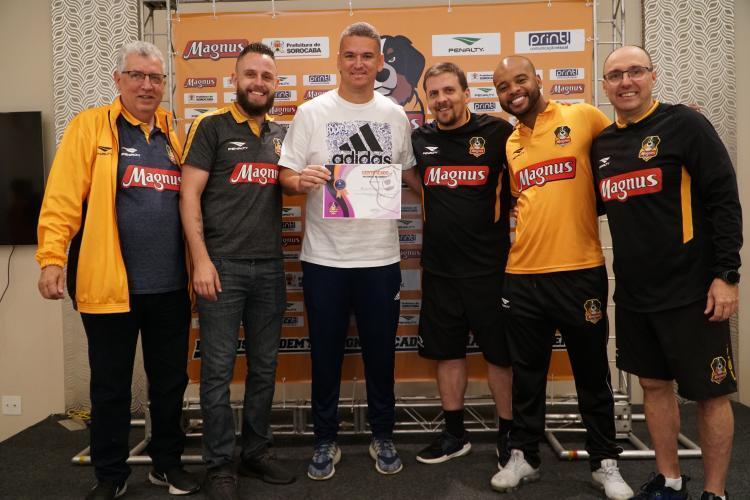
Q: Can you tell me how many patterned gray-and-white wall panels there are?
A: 2